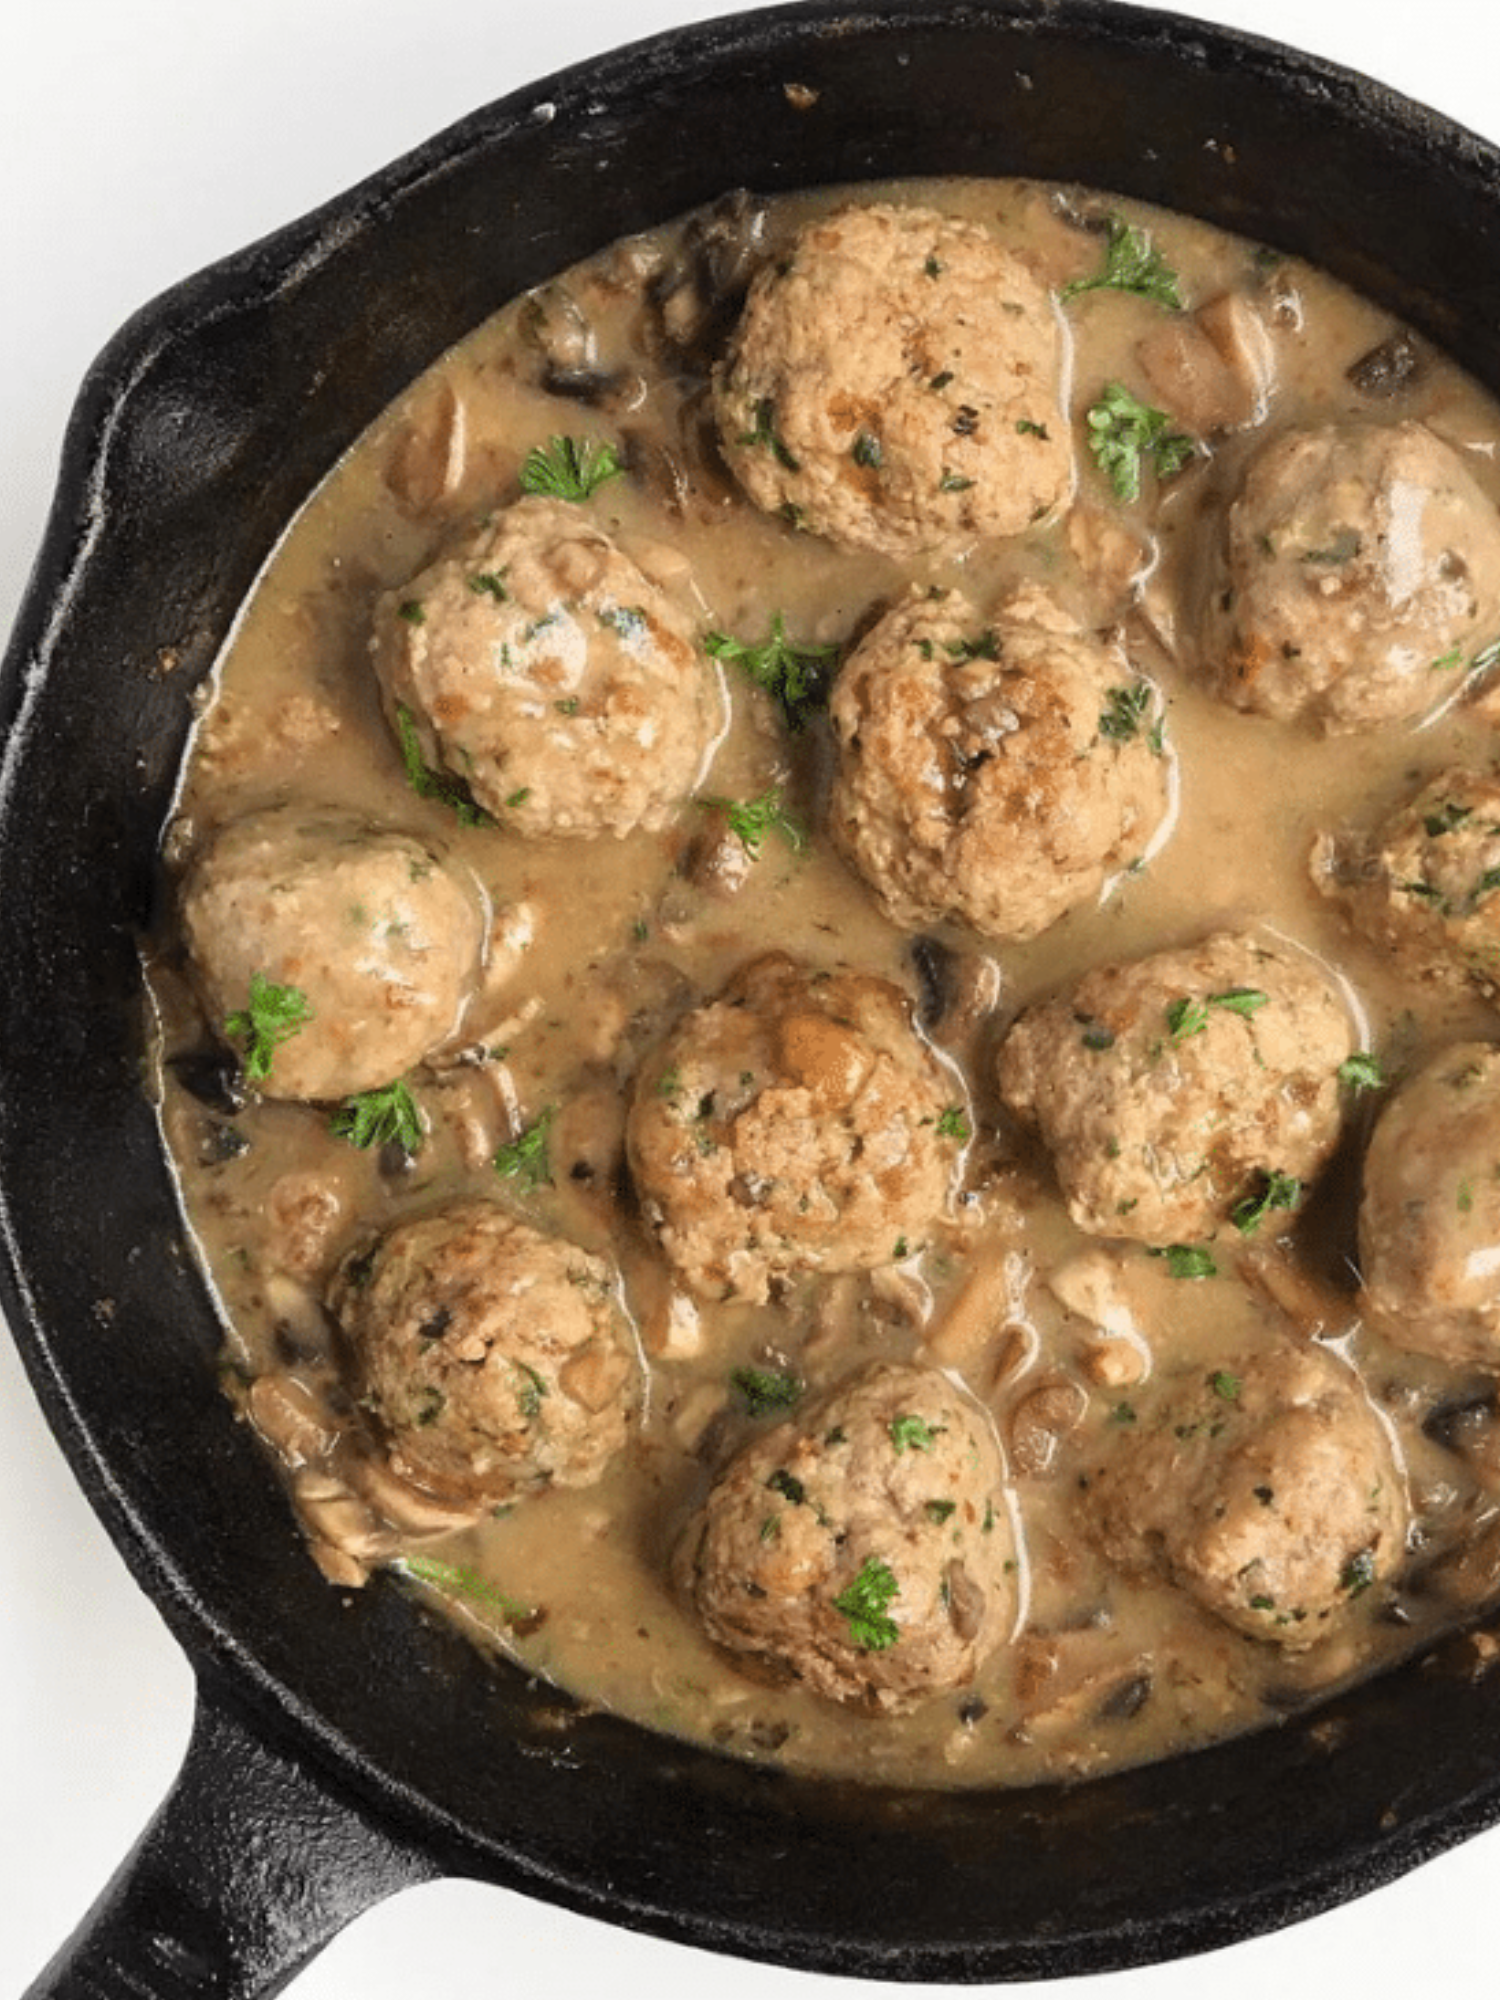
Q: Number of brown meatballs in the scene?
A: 12